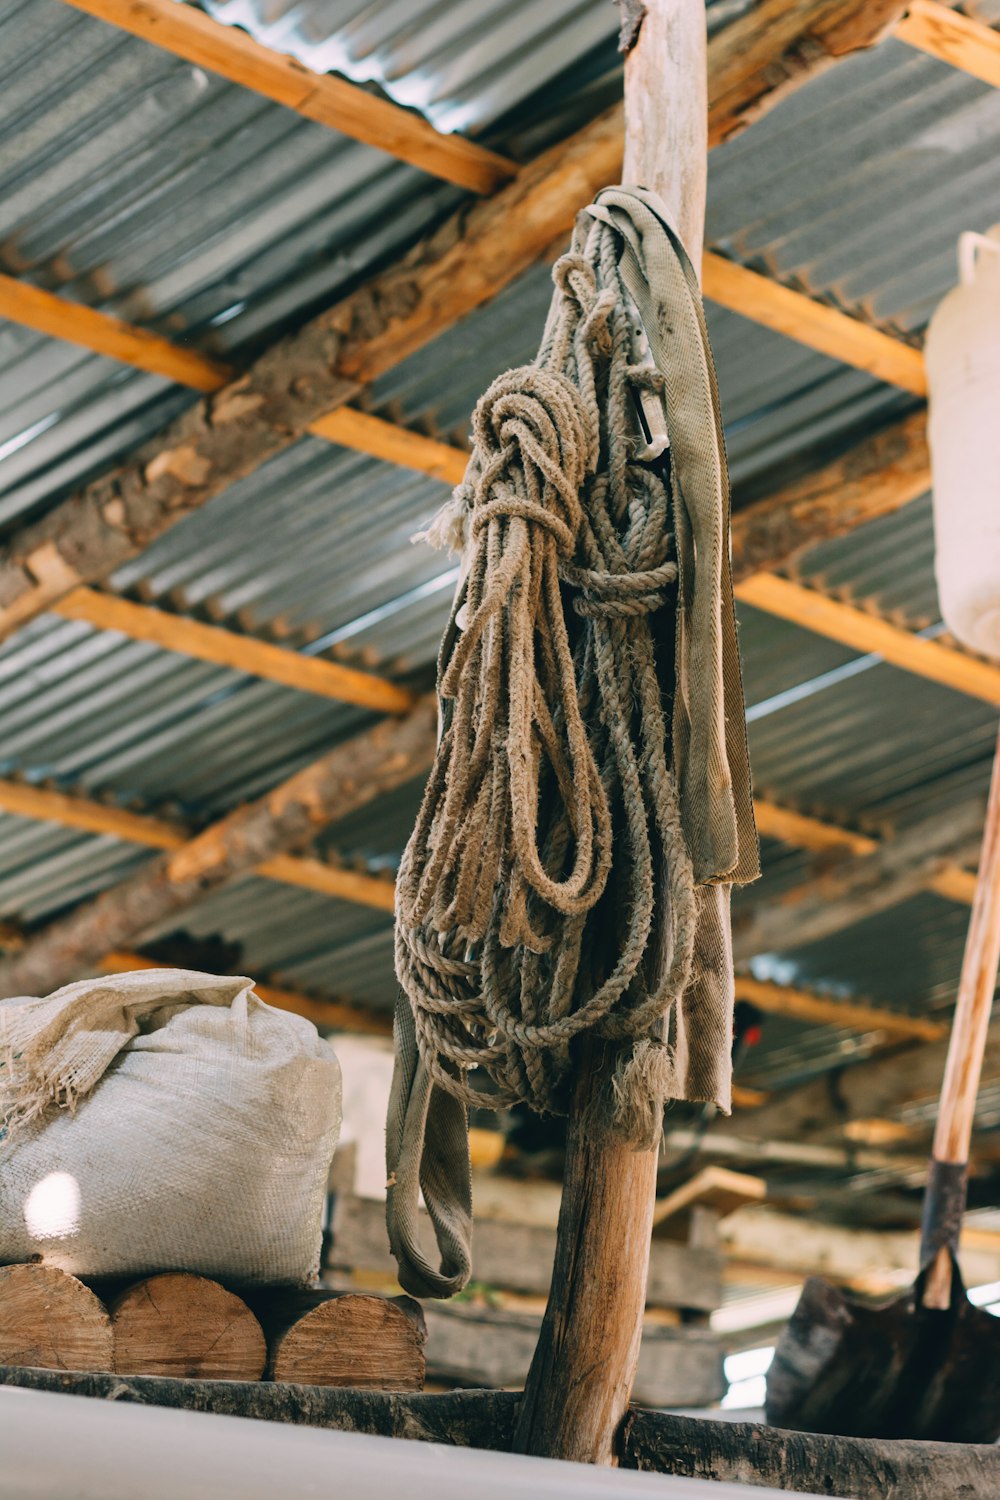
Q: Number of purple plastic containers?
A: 0